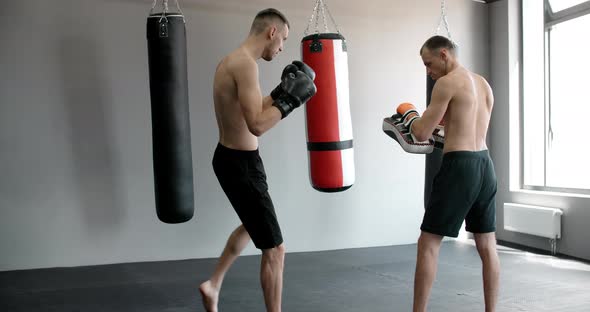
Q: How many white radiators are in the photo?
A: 1